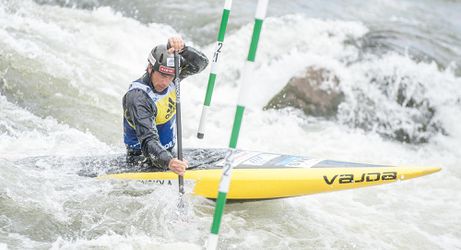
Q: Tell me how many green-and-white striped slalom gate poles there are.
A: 2